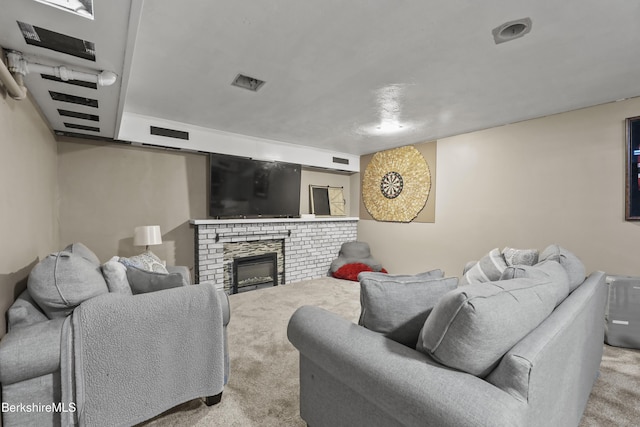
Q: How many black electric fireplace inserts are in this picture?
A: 1